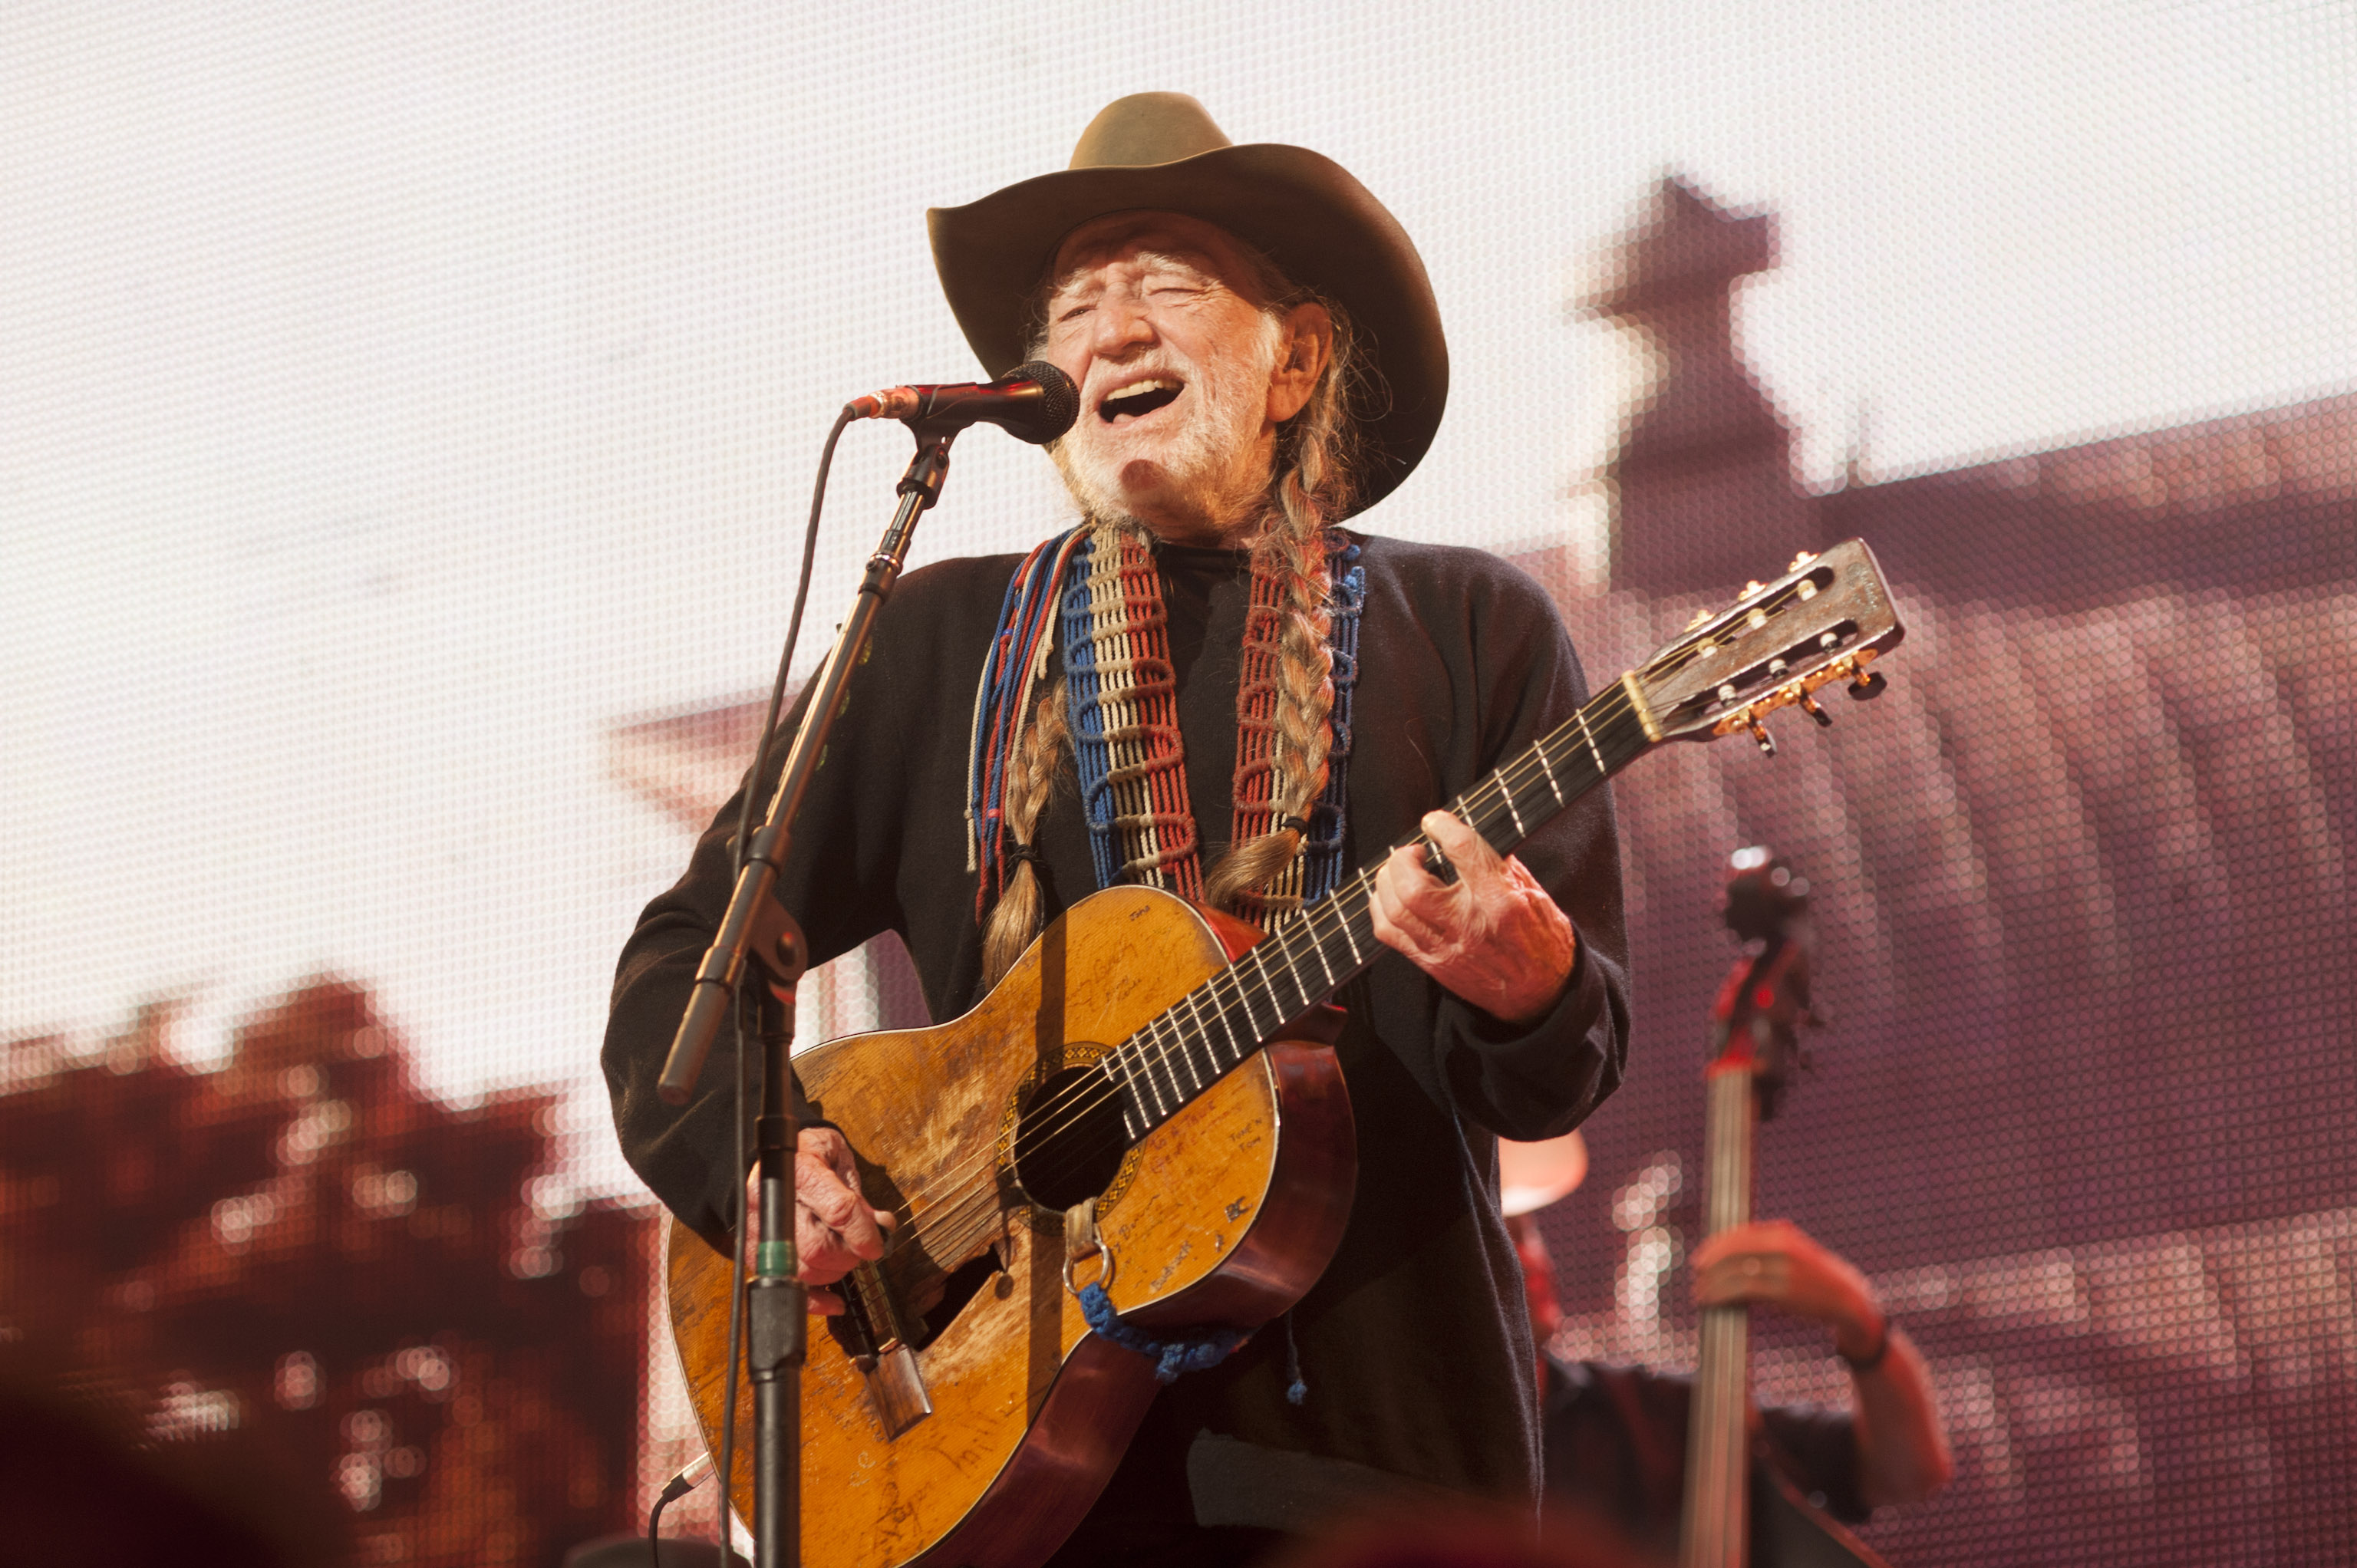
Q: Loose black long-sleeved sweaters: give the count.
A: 1